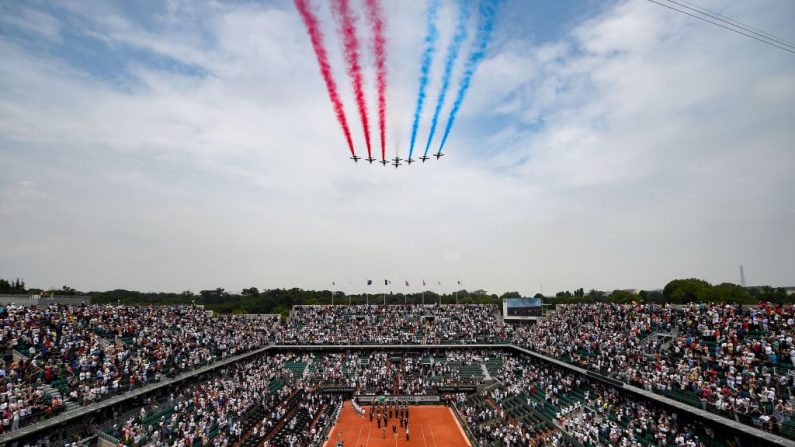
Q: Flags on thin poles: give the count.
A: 8